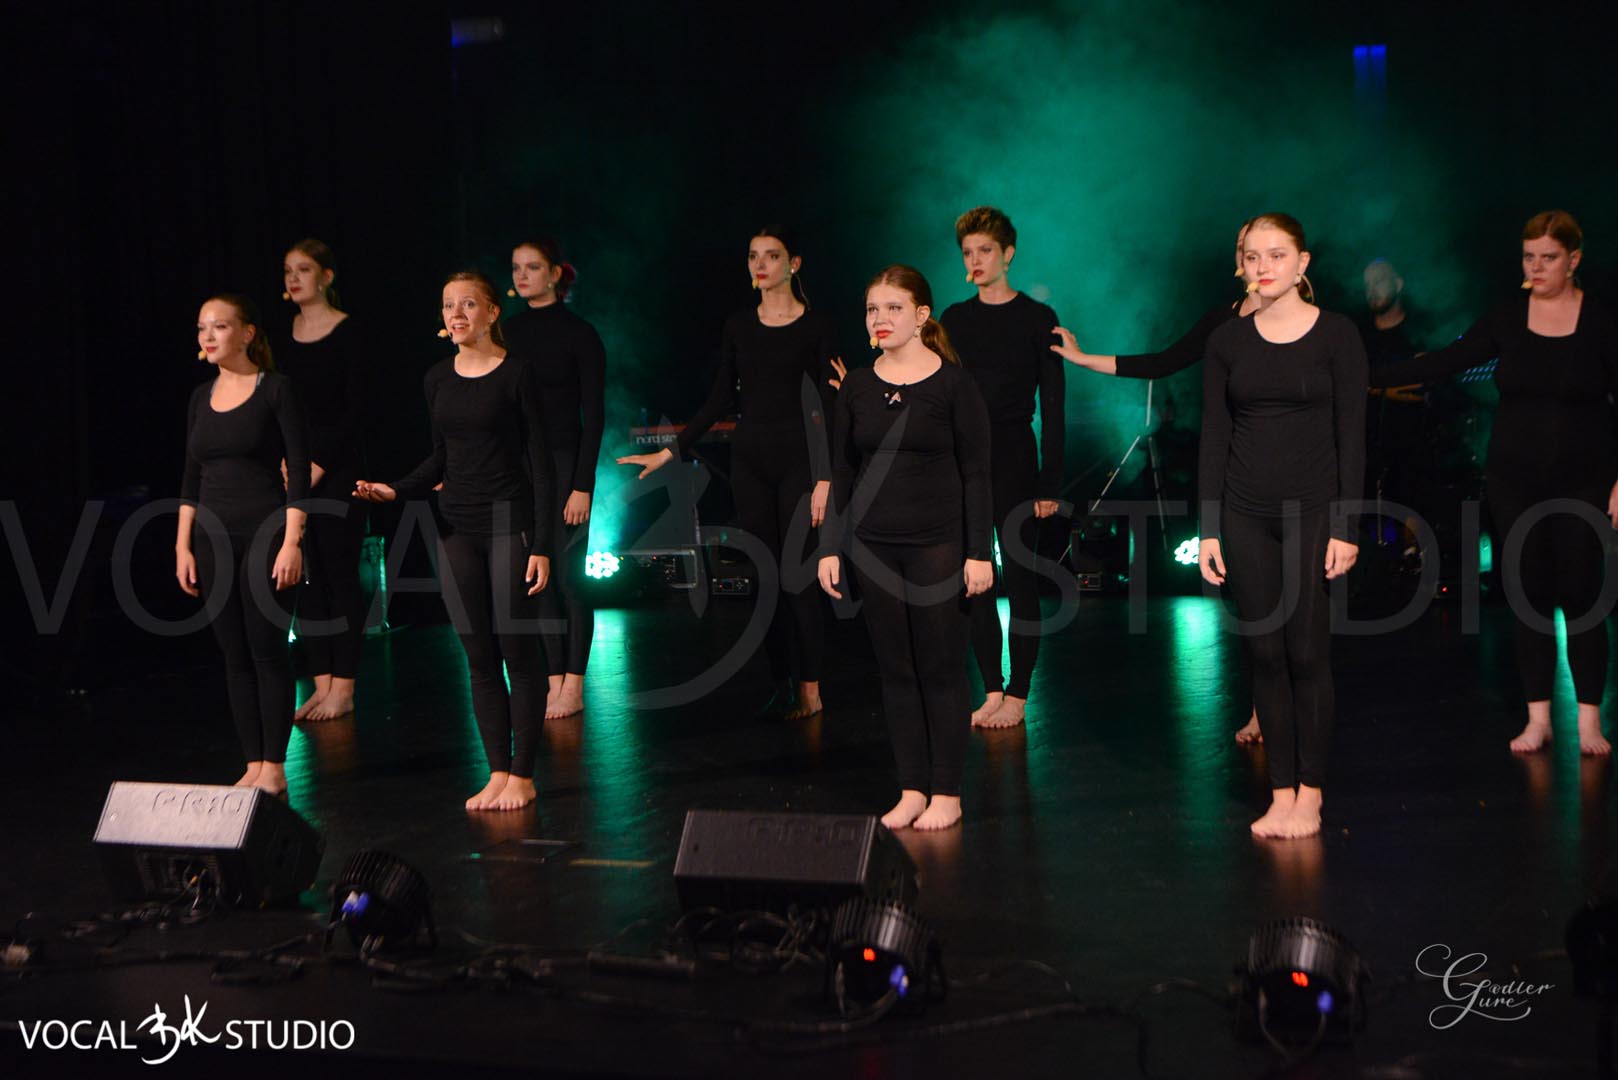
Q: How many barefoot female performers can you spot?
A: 10